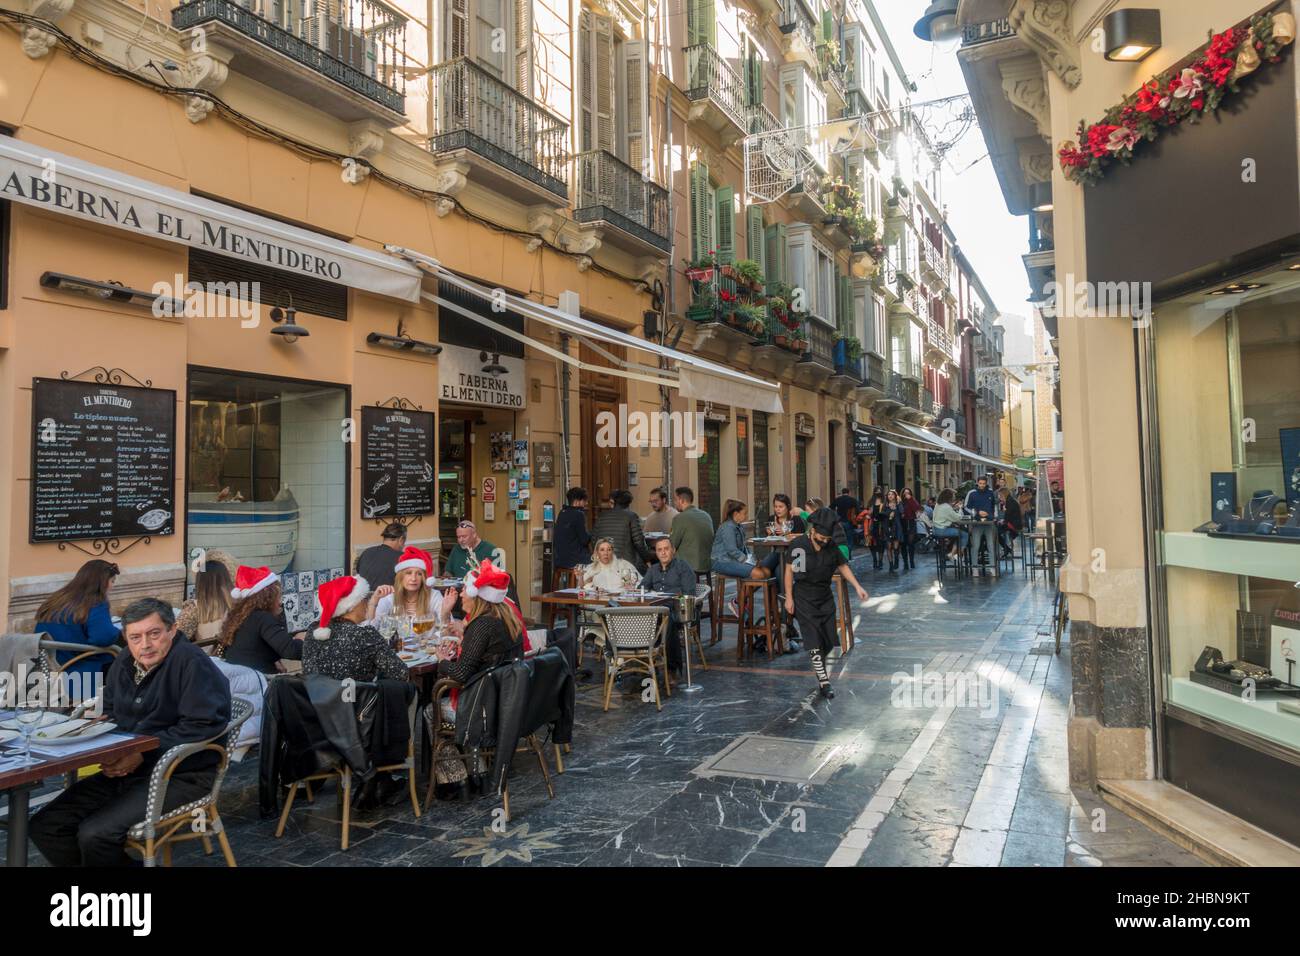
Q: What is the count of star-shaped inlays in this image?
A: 1